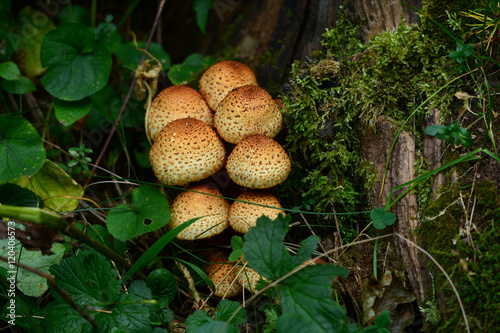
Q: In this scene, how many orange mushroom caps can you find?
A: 9